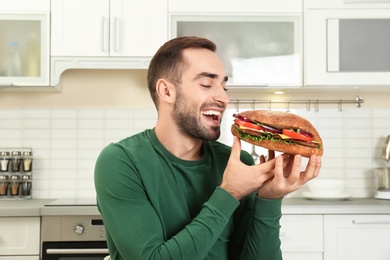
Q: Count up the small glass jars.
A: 6